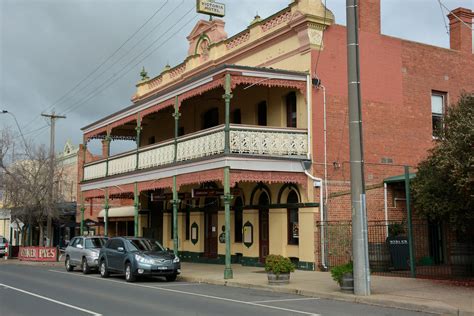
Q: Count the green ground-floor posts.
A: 5